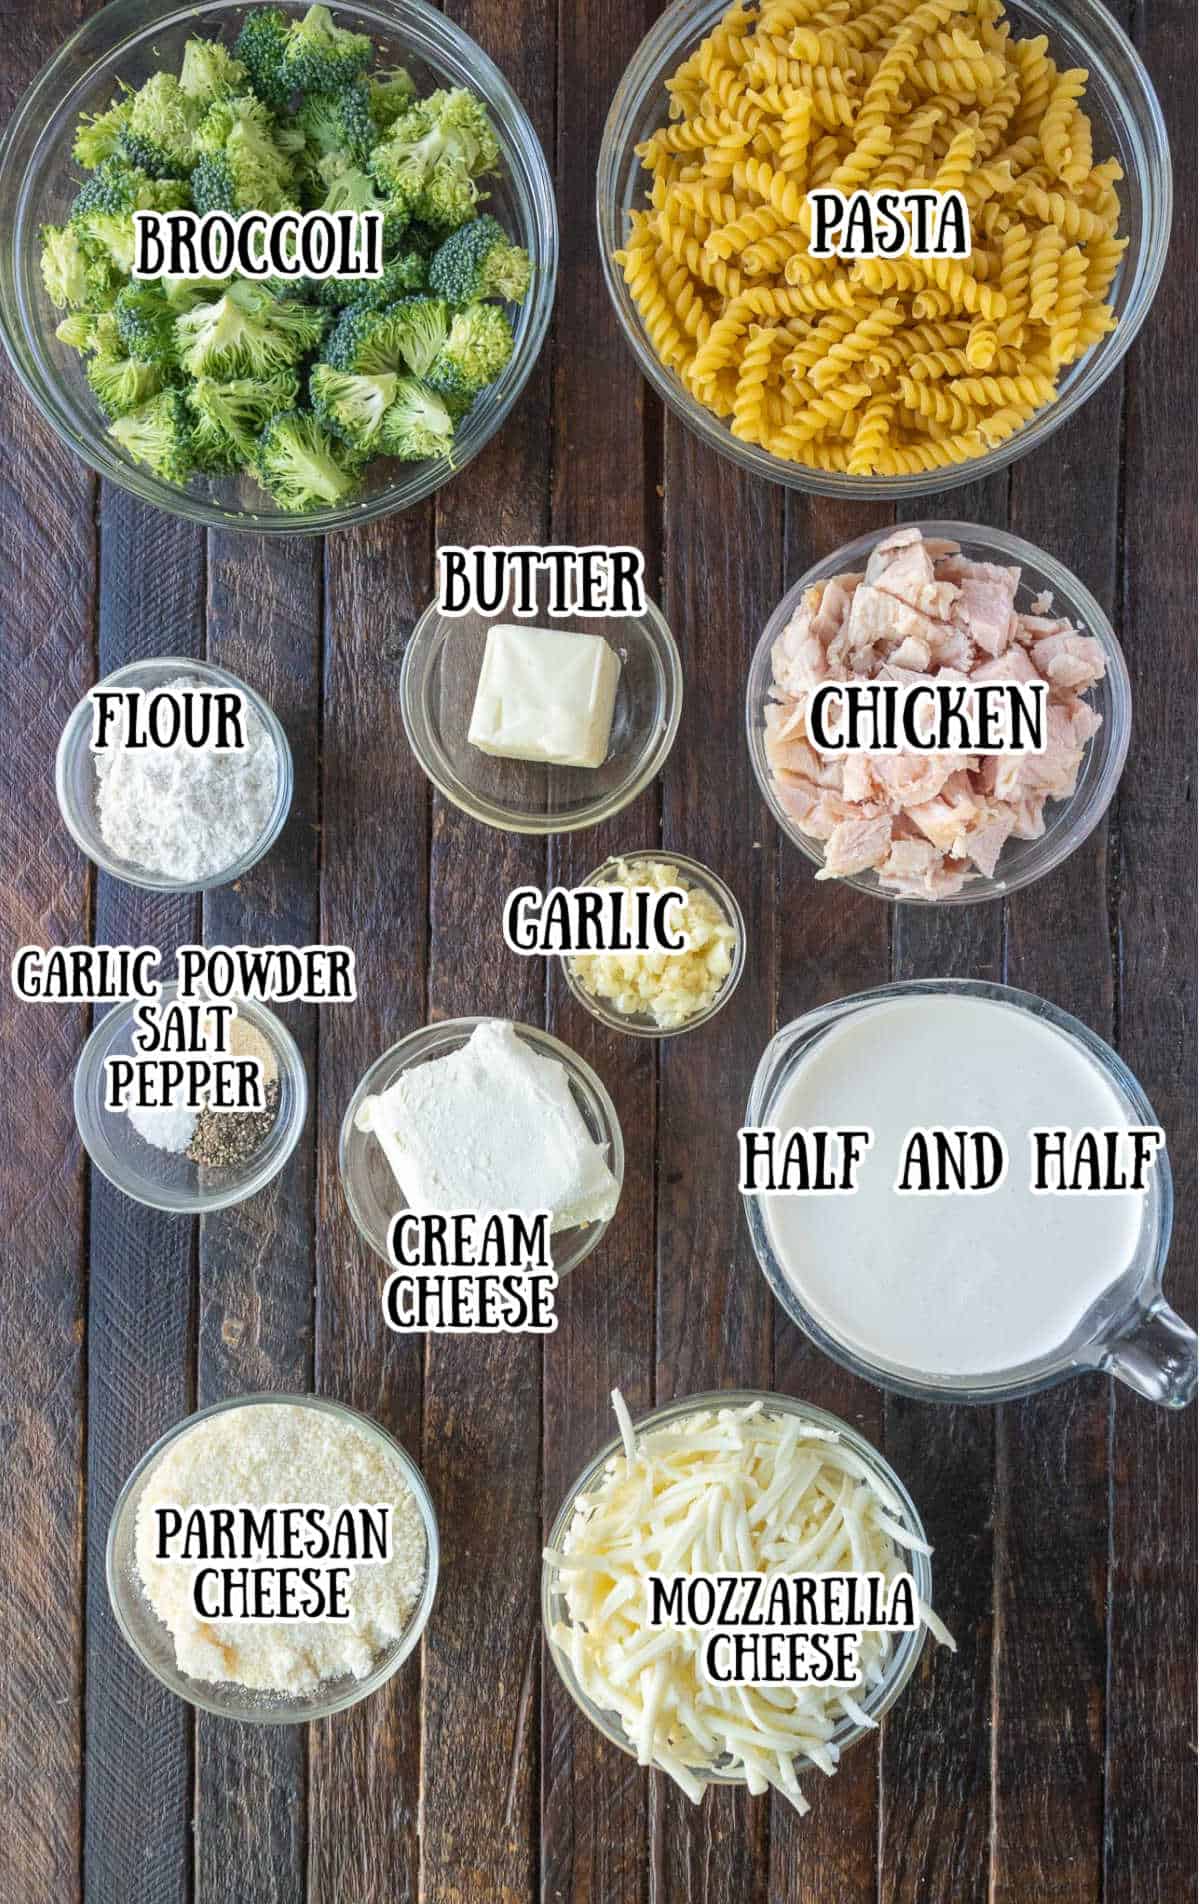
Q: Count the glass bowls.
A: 10